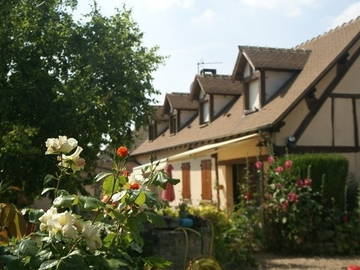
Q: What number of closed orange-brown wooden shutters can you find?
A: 2